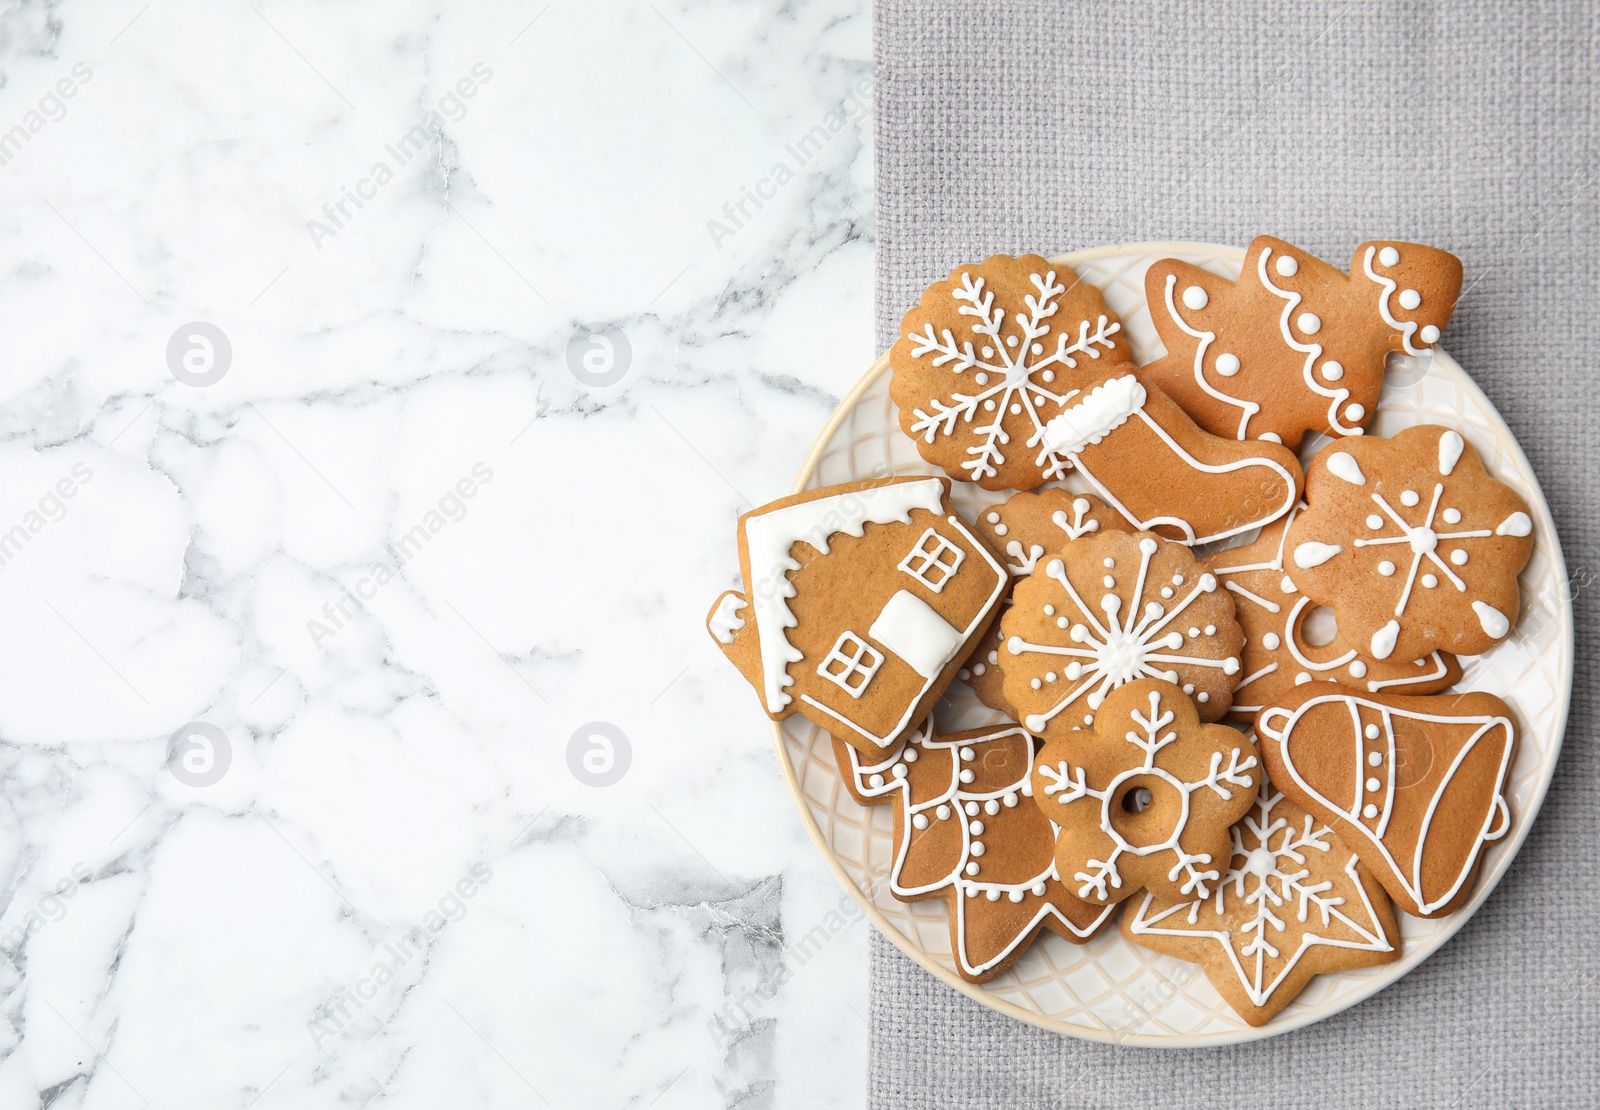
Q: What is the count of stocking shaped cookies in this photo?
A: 1